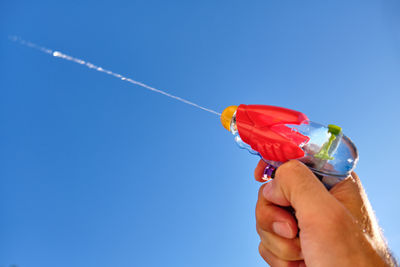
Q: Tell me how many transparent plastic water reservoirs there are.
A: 1